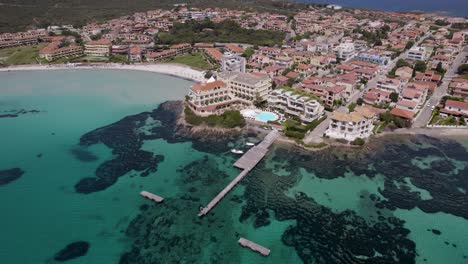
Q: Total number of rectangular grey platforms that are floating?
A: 2